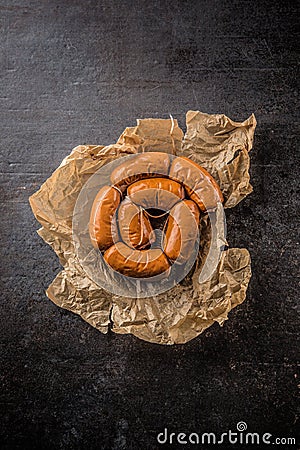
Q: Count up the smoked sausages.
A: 7